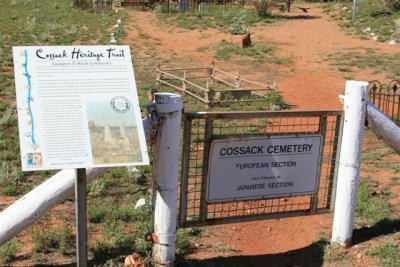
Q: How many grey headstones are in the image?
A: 2